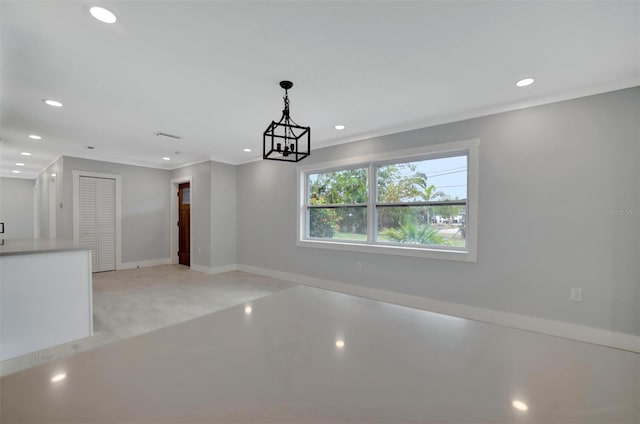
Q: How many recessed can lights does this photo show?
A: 10